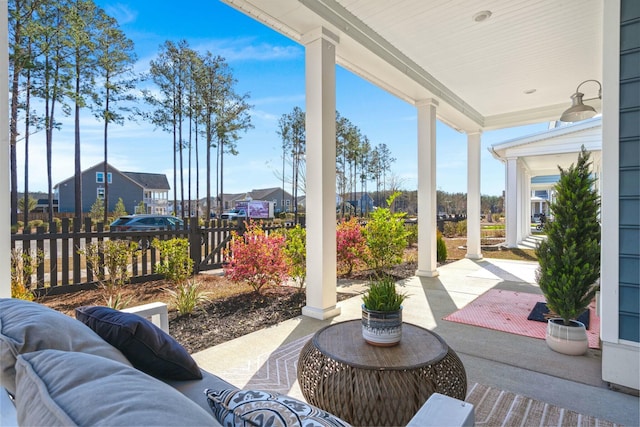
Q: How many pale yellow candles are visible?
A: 0